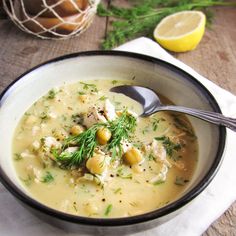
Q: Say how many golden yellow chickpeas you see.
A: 4